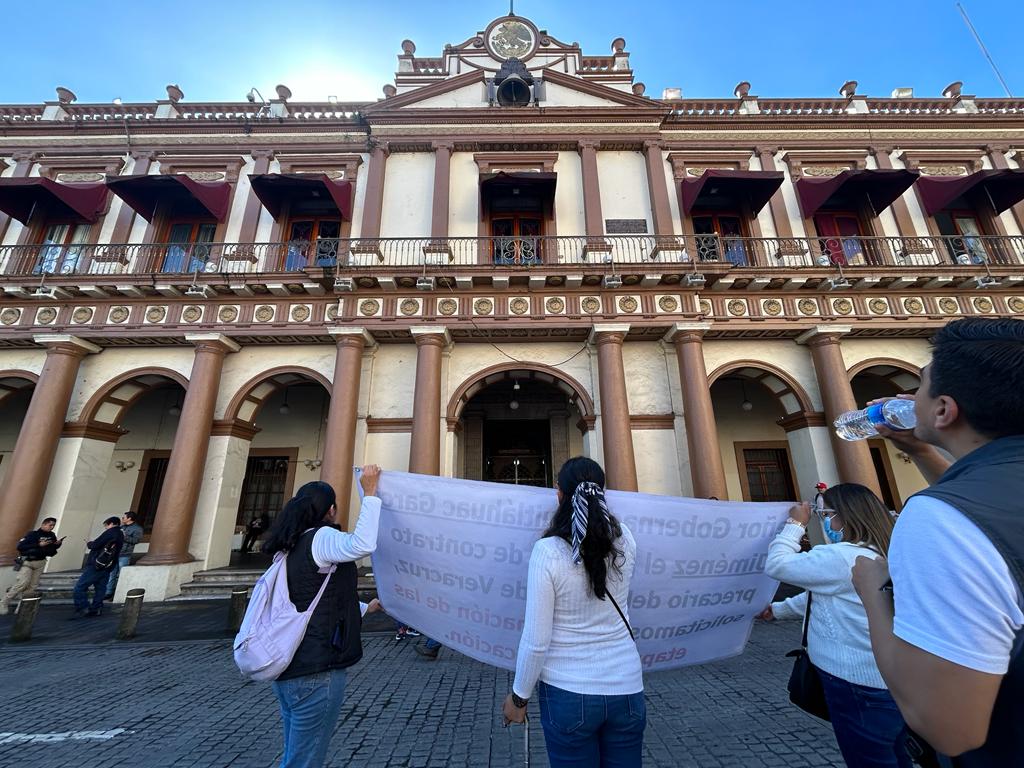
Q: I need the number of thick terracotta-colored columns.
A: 7